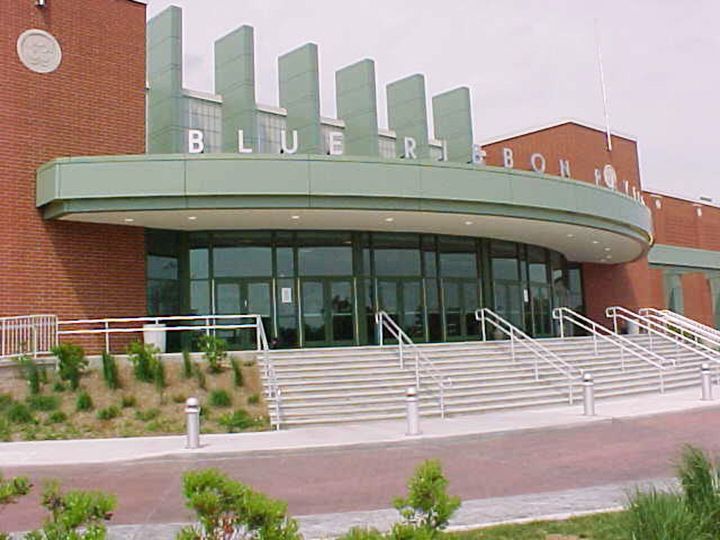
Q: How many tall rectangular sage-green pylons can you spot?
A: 6